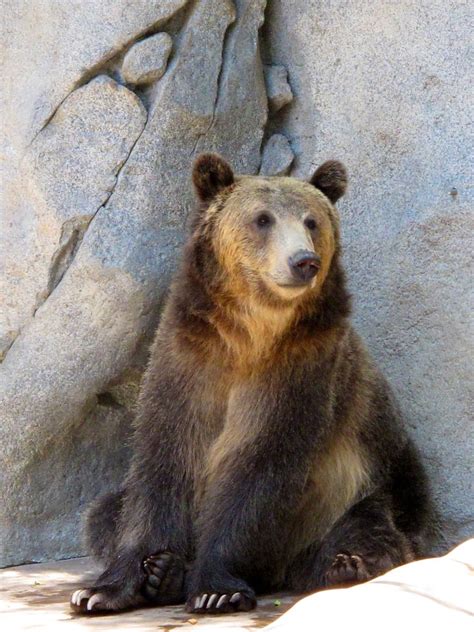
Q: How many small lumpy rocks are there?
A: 3